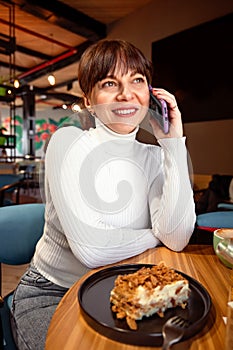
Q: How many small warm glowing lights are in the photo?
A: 5